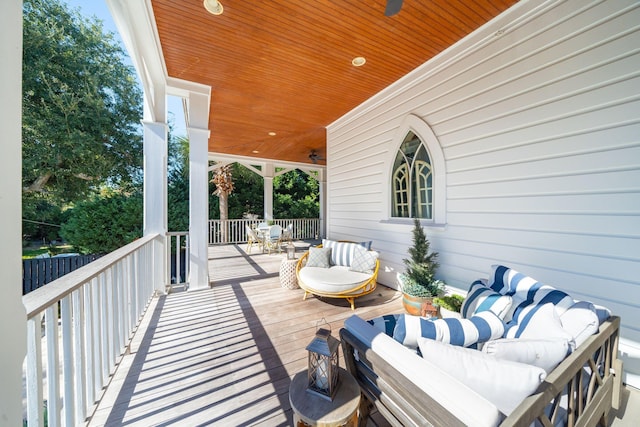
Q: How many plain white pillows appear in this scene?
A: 4